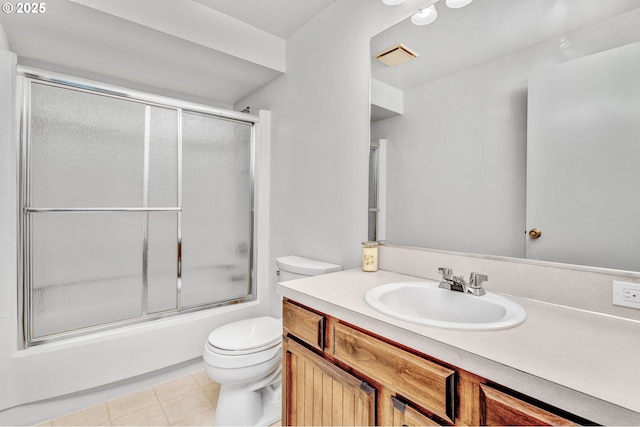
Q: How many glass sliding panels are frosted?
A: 2